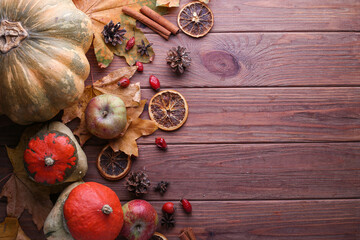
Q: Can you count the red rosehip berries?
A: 7